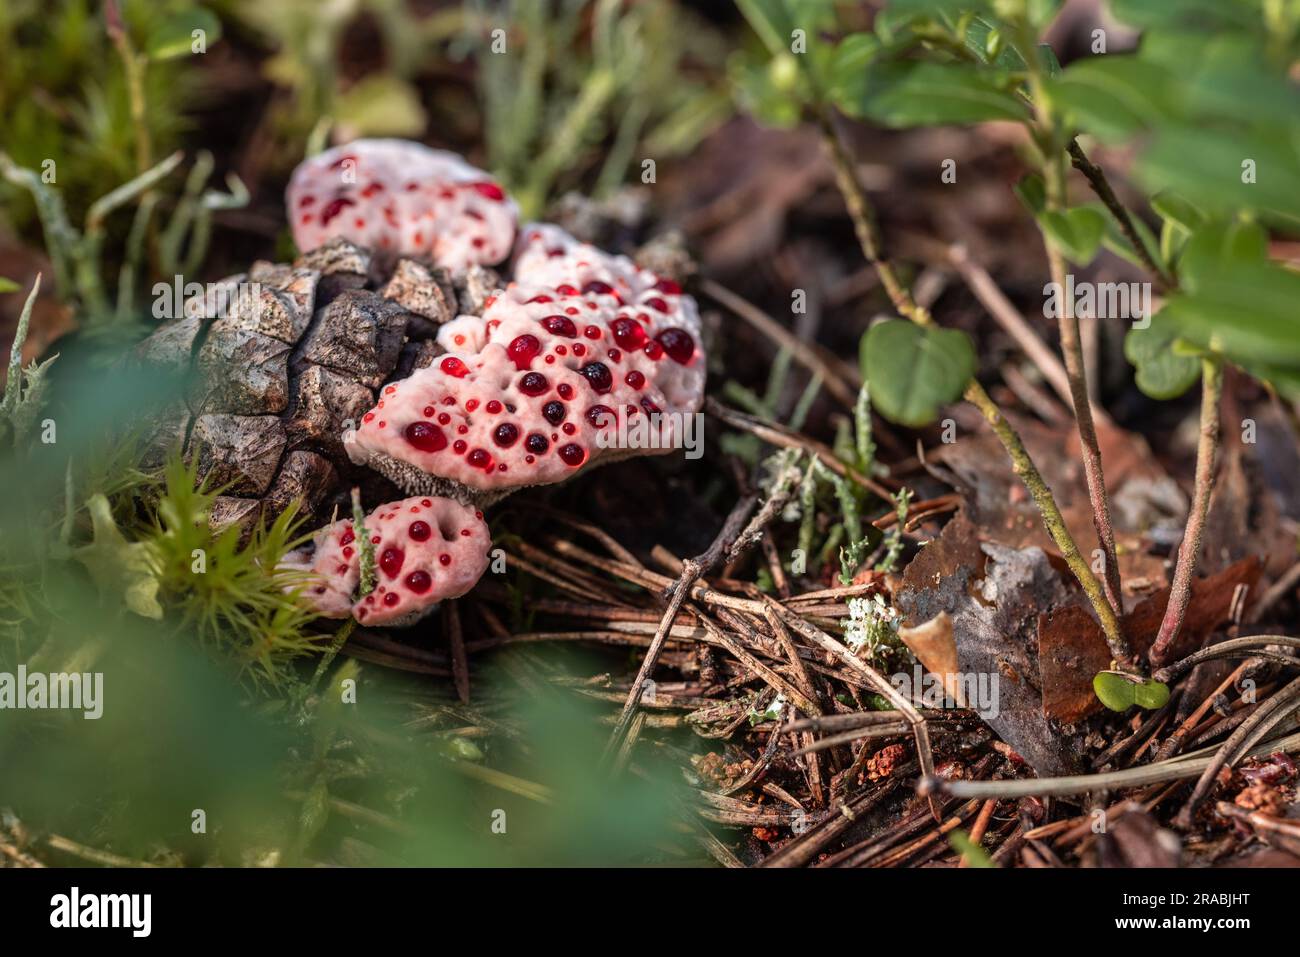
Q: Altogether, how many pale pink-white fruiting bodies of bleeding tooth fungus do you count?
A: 3